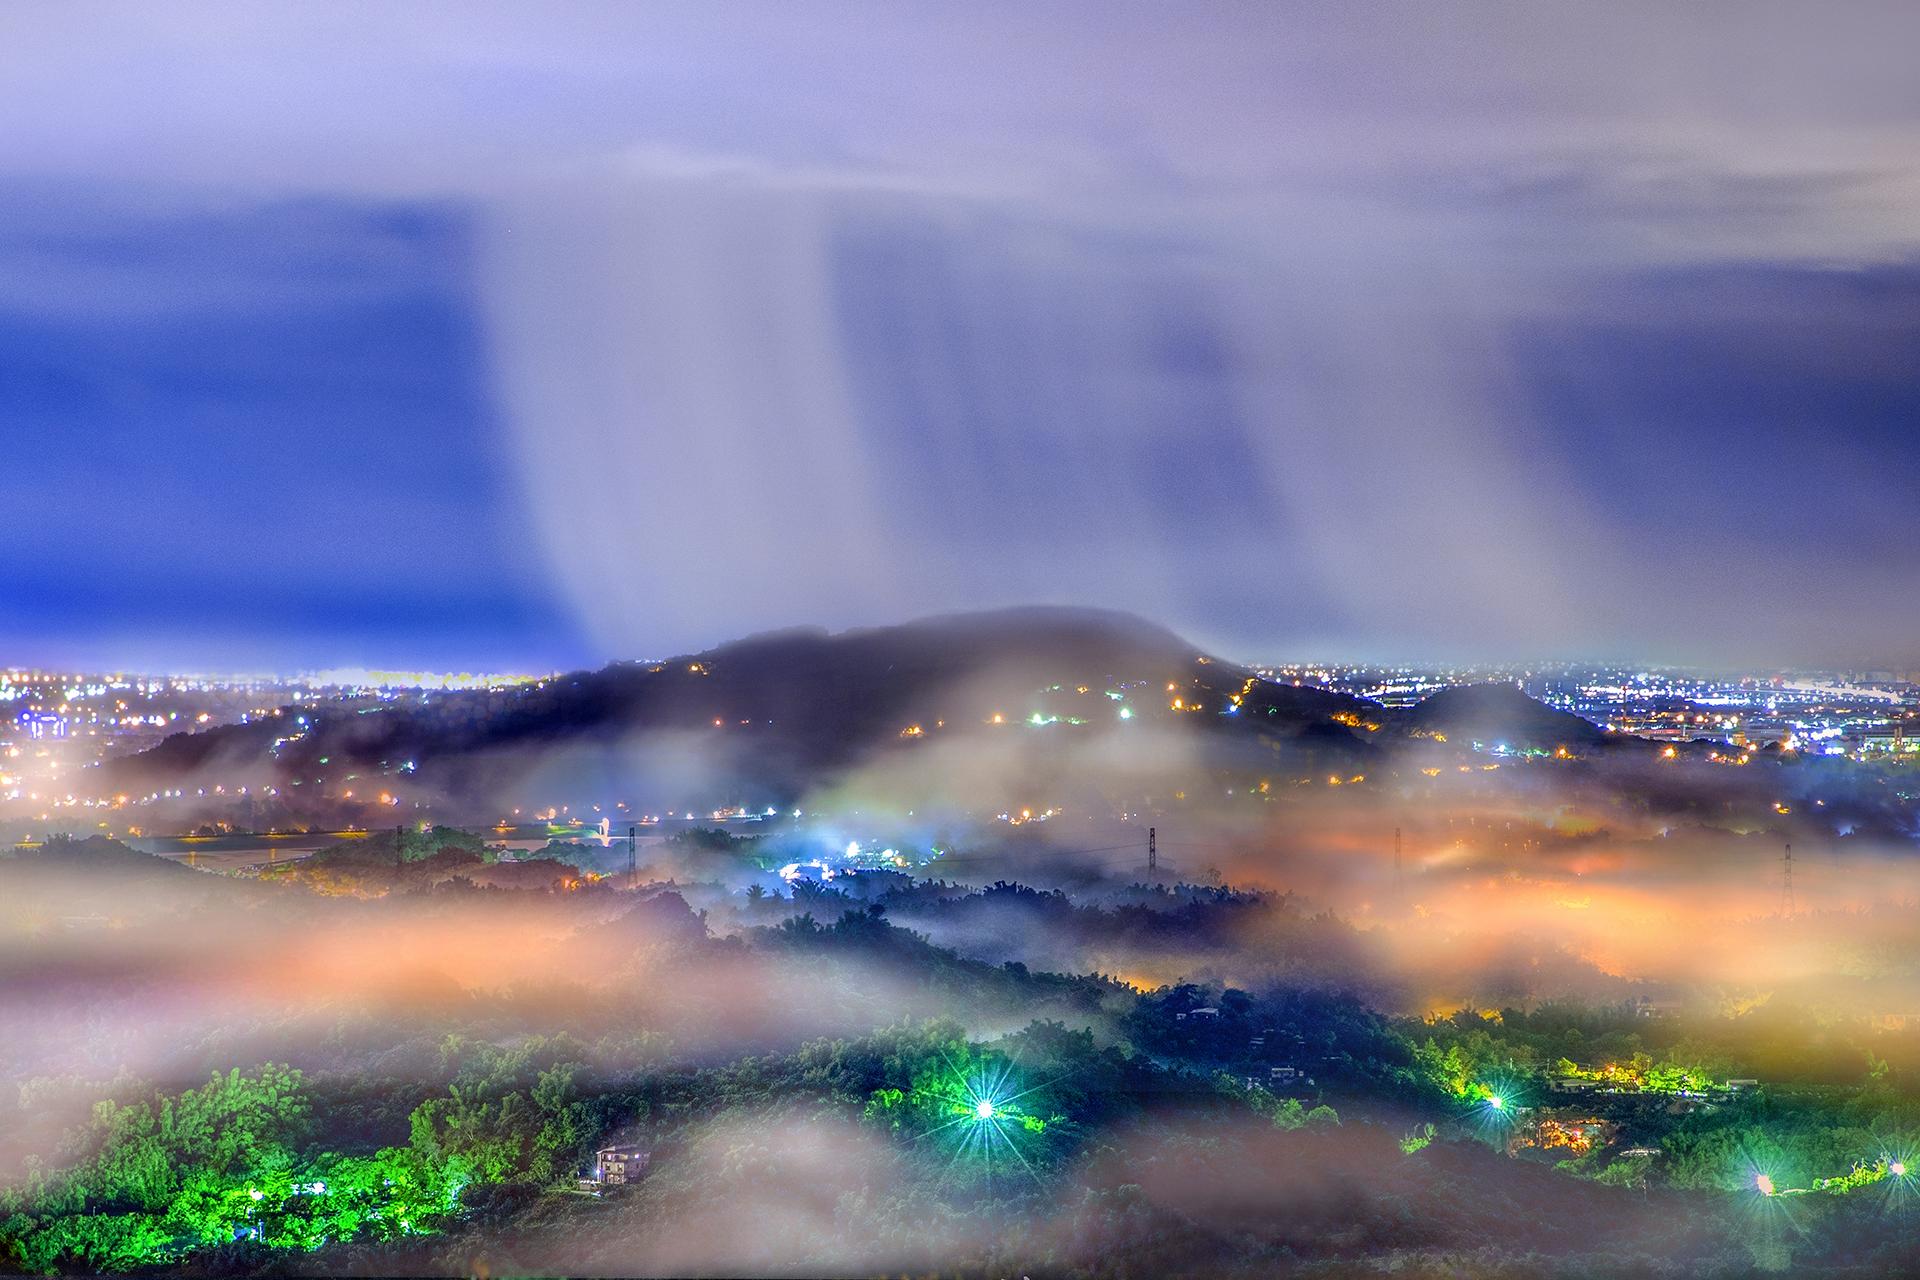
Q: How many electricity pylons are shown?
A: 5